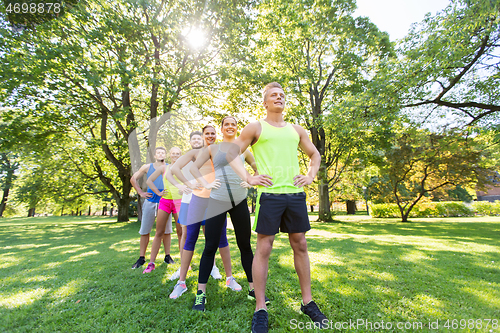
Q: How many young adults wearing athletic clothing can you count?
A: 6